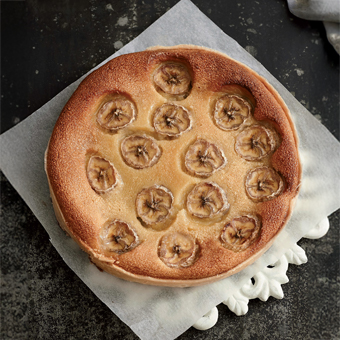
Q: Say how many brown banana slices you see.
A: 14